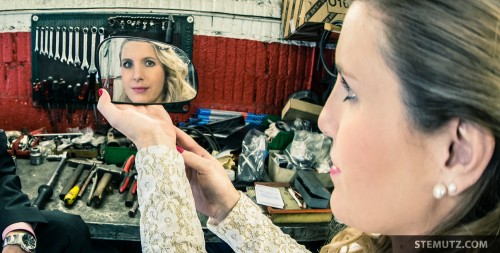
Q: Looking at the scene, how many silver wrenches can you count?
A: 11